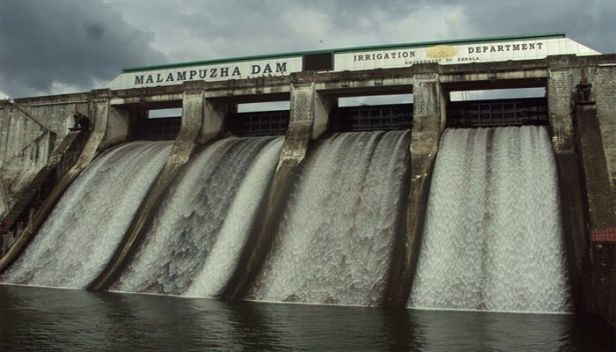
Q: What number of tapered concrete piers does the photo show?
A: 5